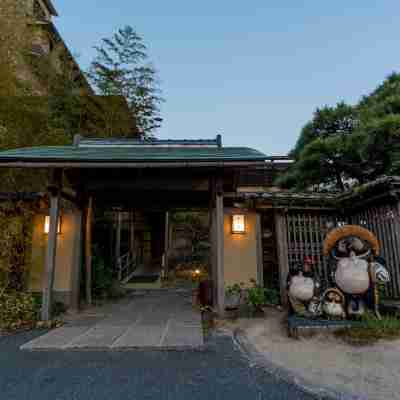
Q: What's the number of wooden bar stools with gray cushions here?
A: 0